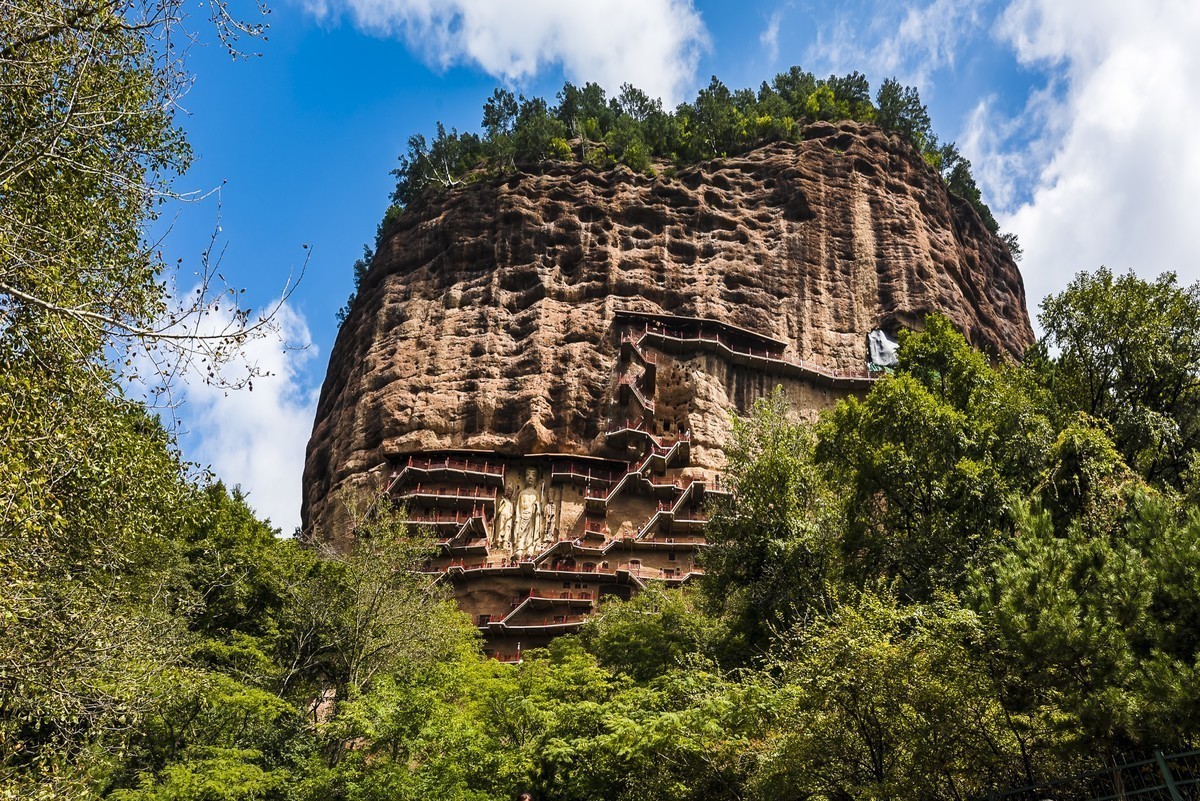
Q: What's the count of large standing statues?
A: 3